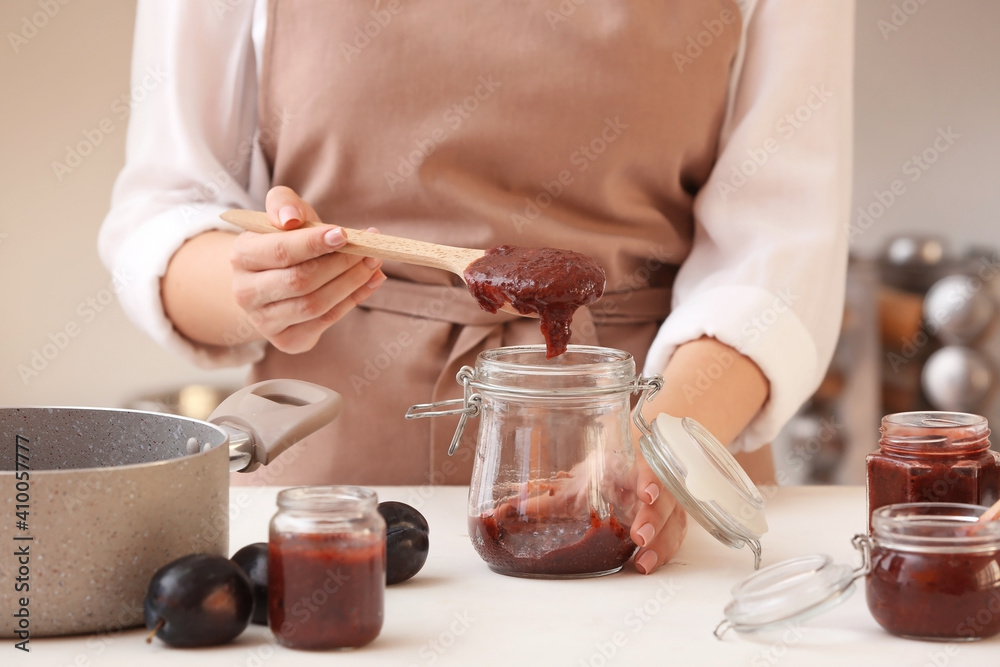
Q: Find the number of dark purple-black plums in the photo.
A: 3